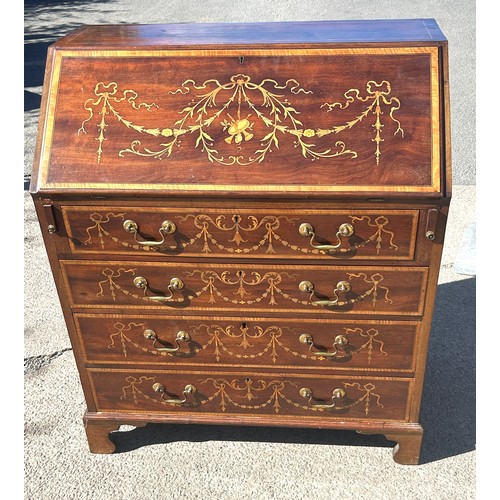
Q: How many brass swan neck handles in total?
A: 8